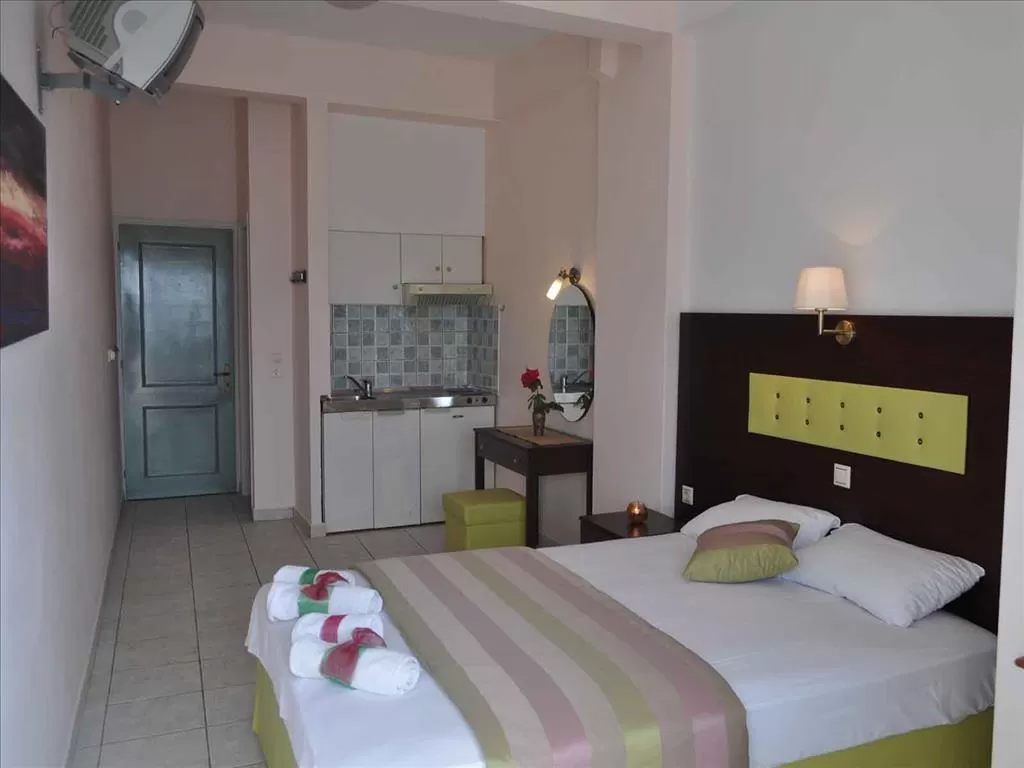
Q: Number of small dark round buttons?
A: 10